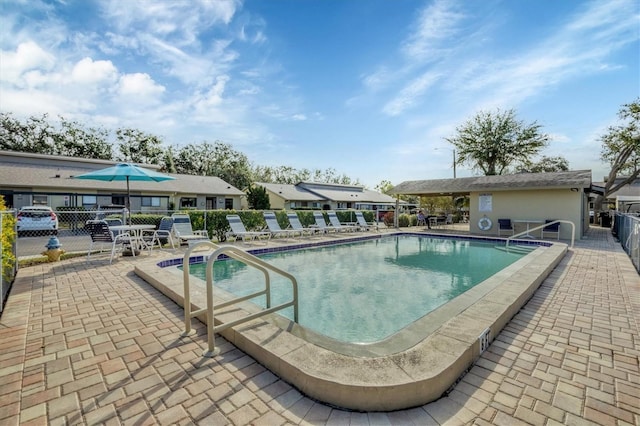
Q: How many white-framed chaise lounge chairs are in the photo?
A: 7